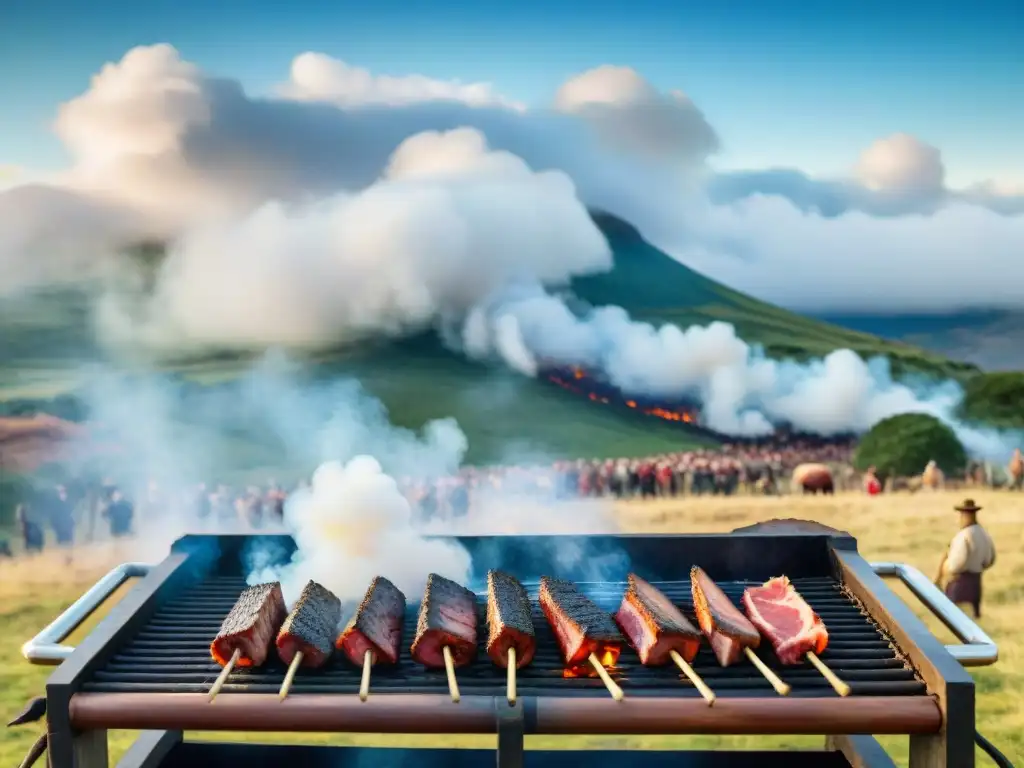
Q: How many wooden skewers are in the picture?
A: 9